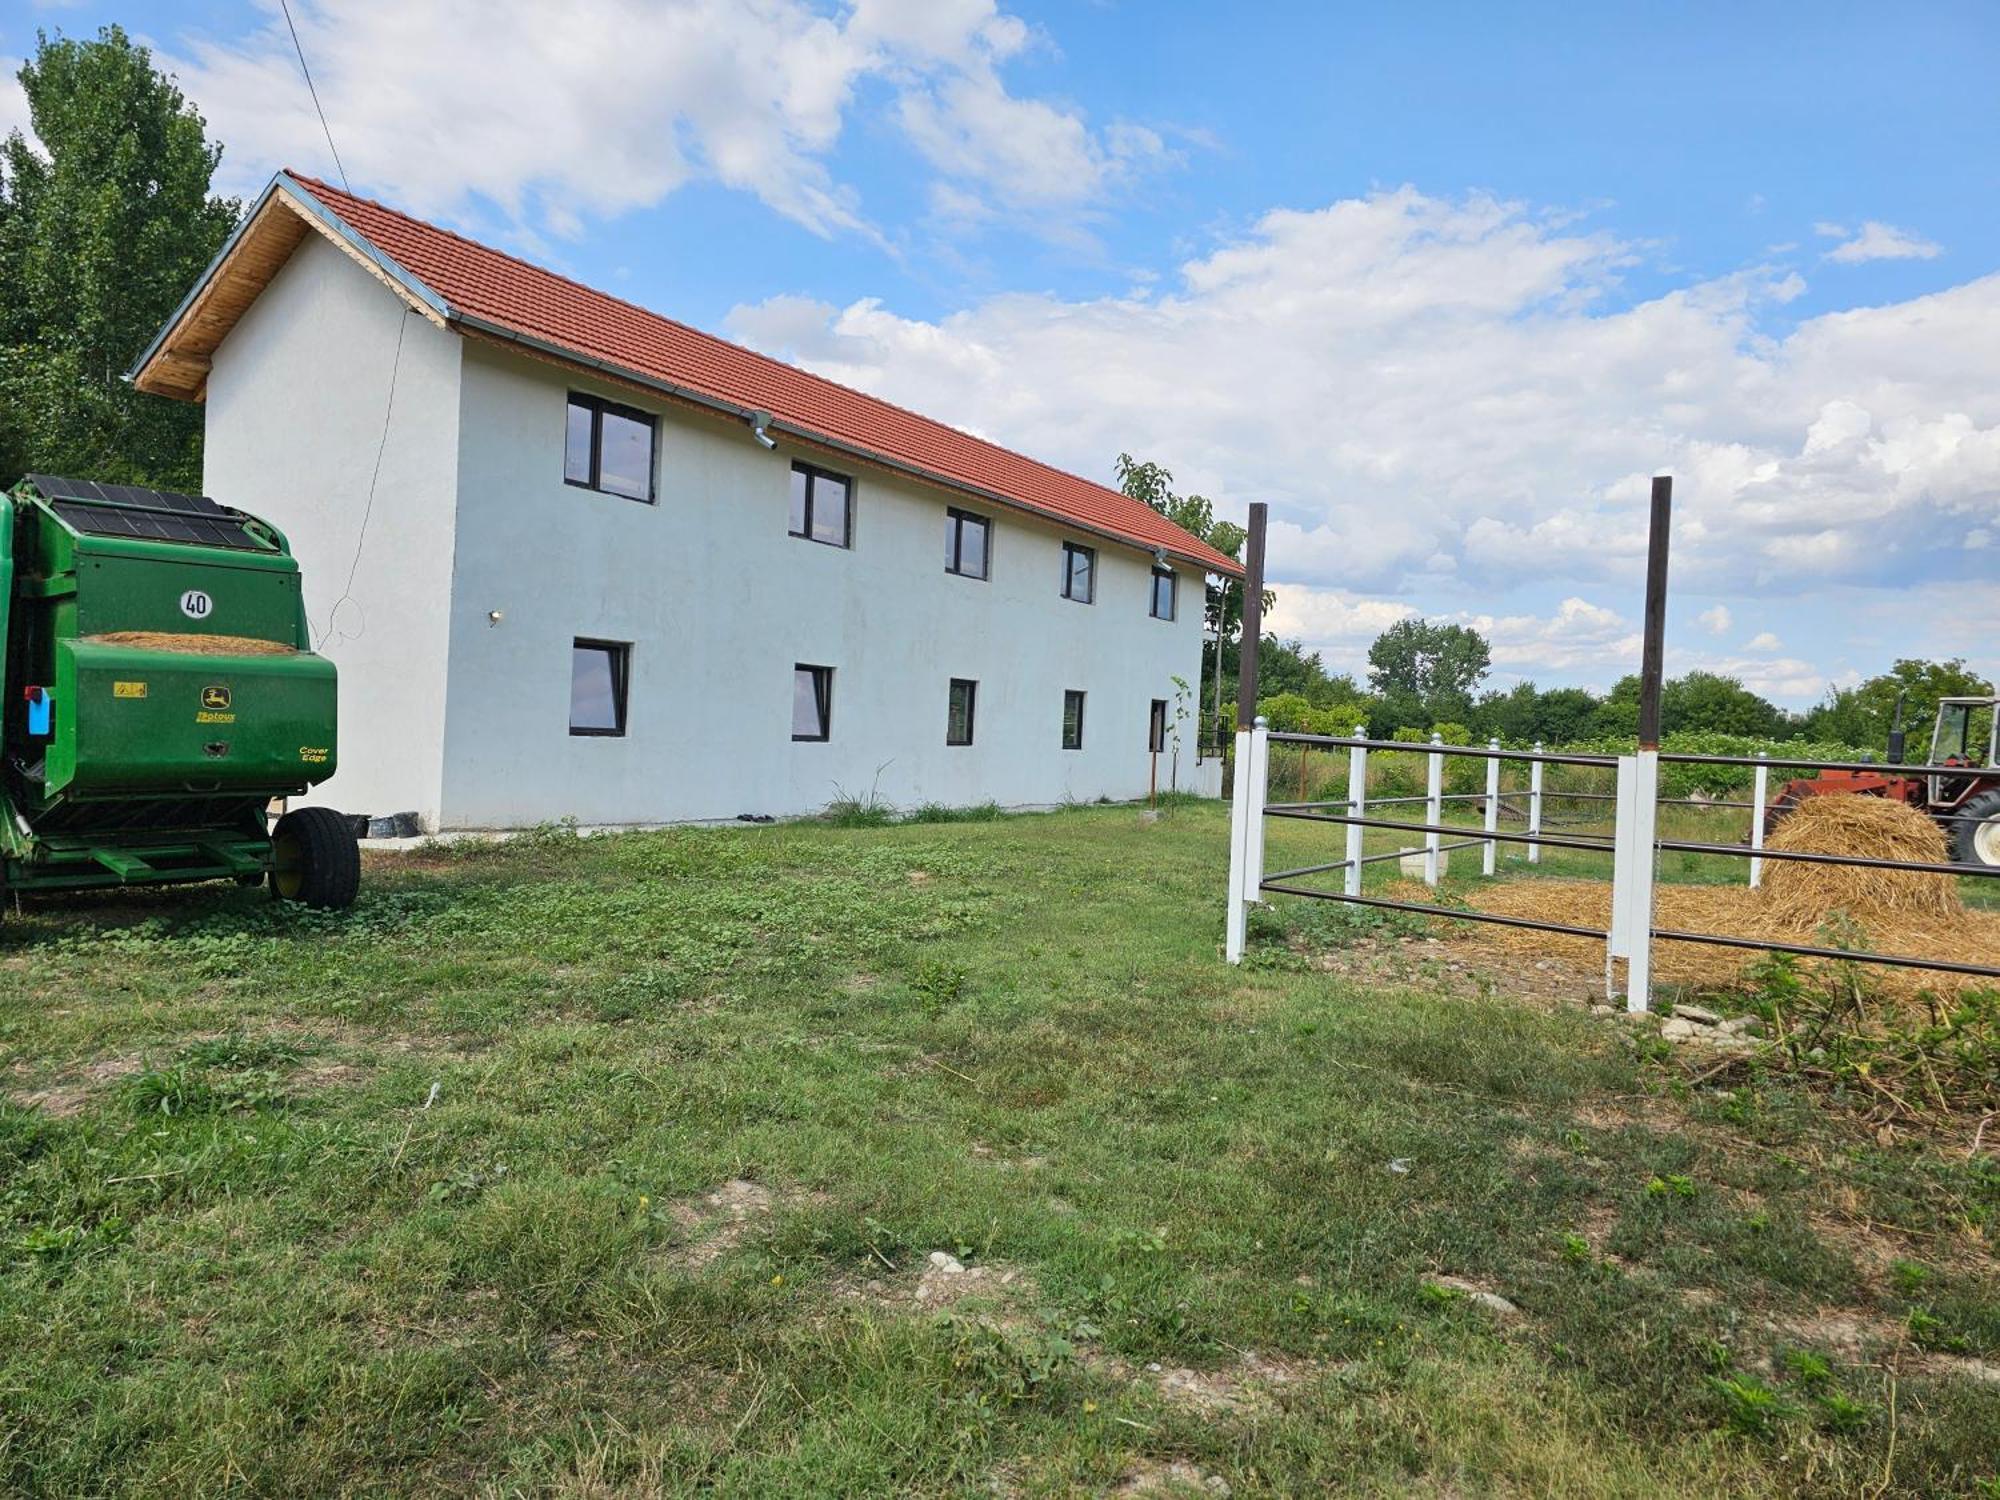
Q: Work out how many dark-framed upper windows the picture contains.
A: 5